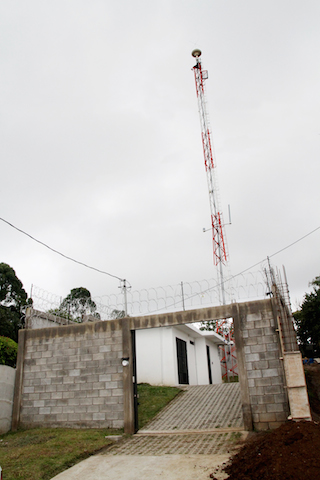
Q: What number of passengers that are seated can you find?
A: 0